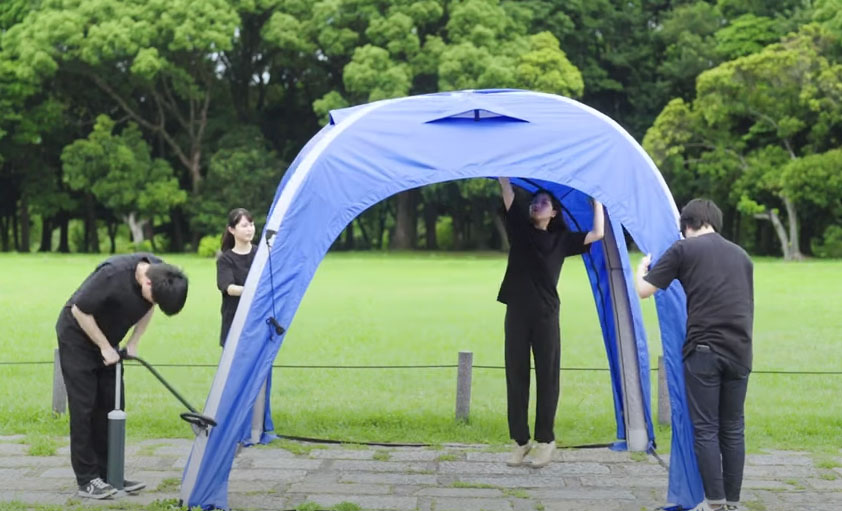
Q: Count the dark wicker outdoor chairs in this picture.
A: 0